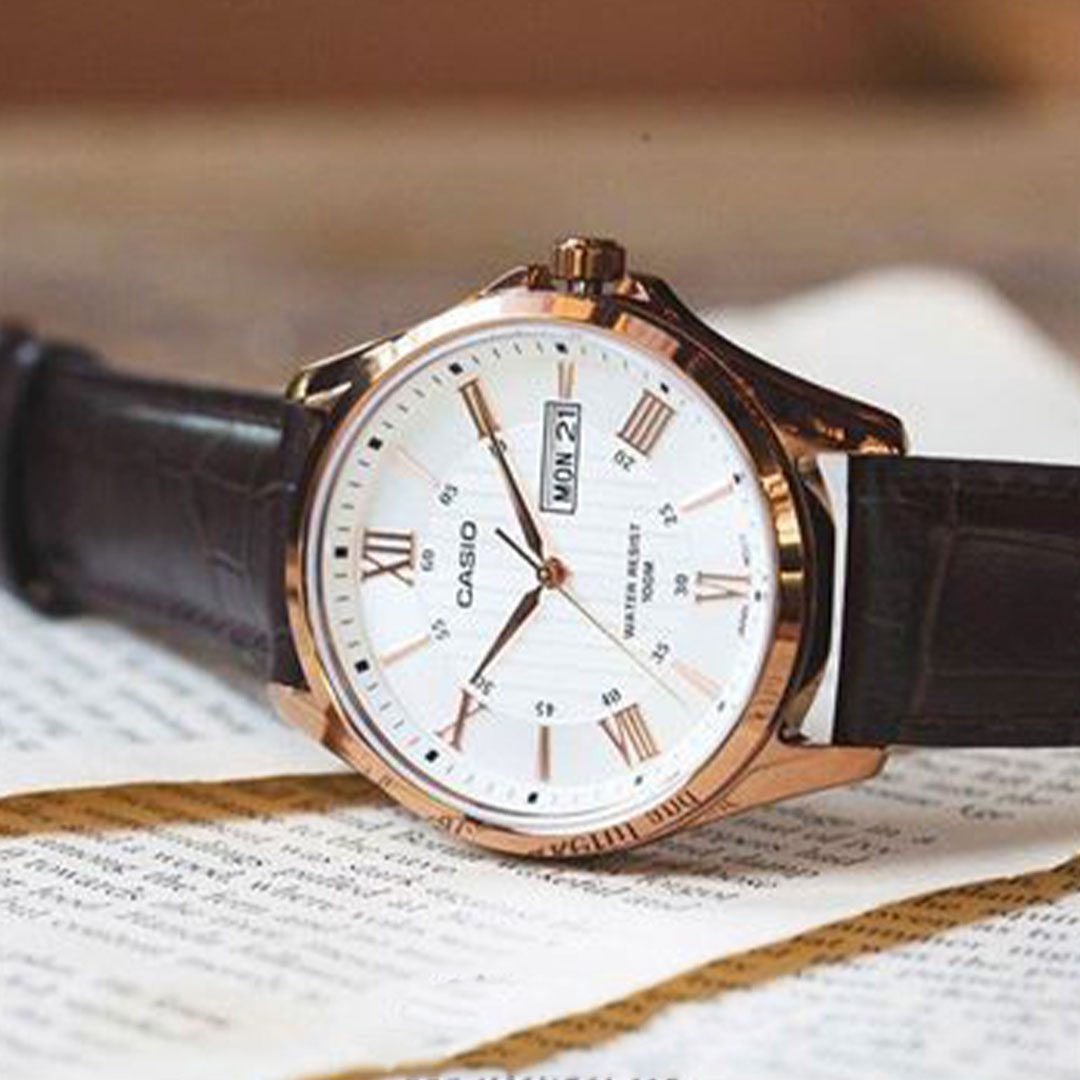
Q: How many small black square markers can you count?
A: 12